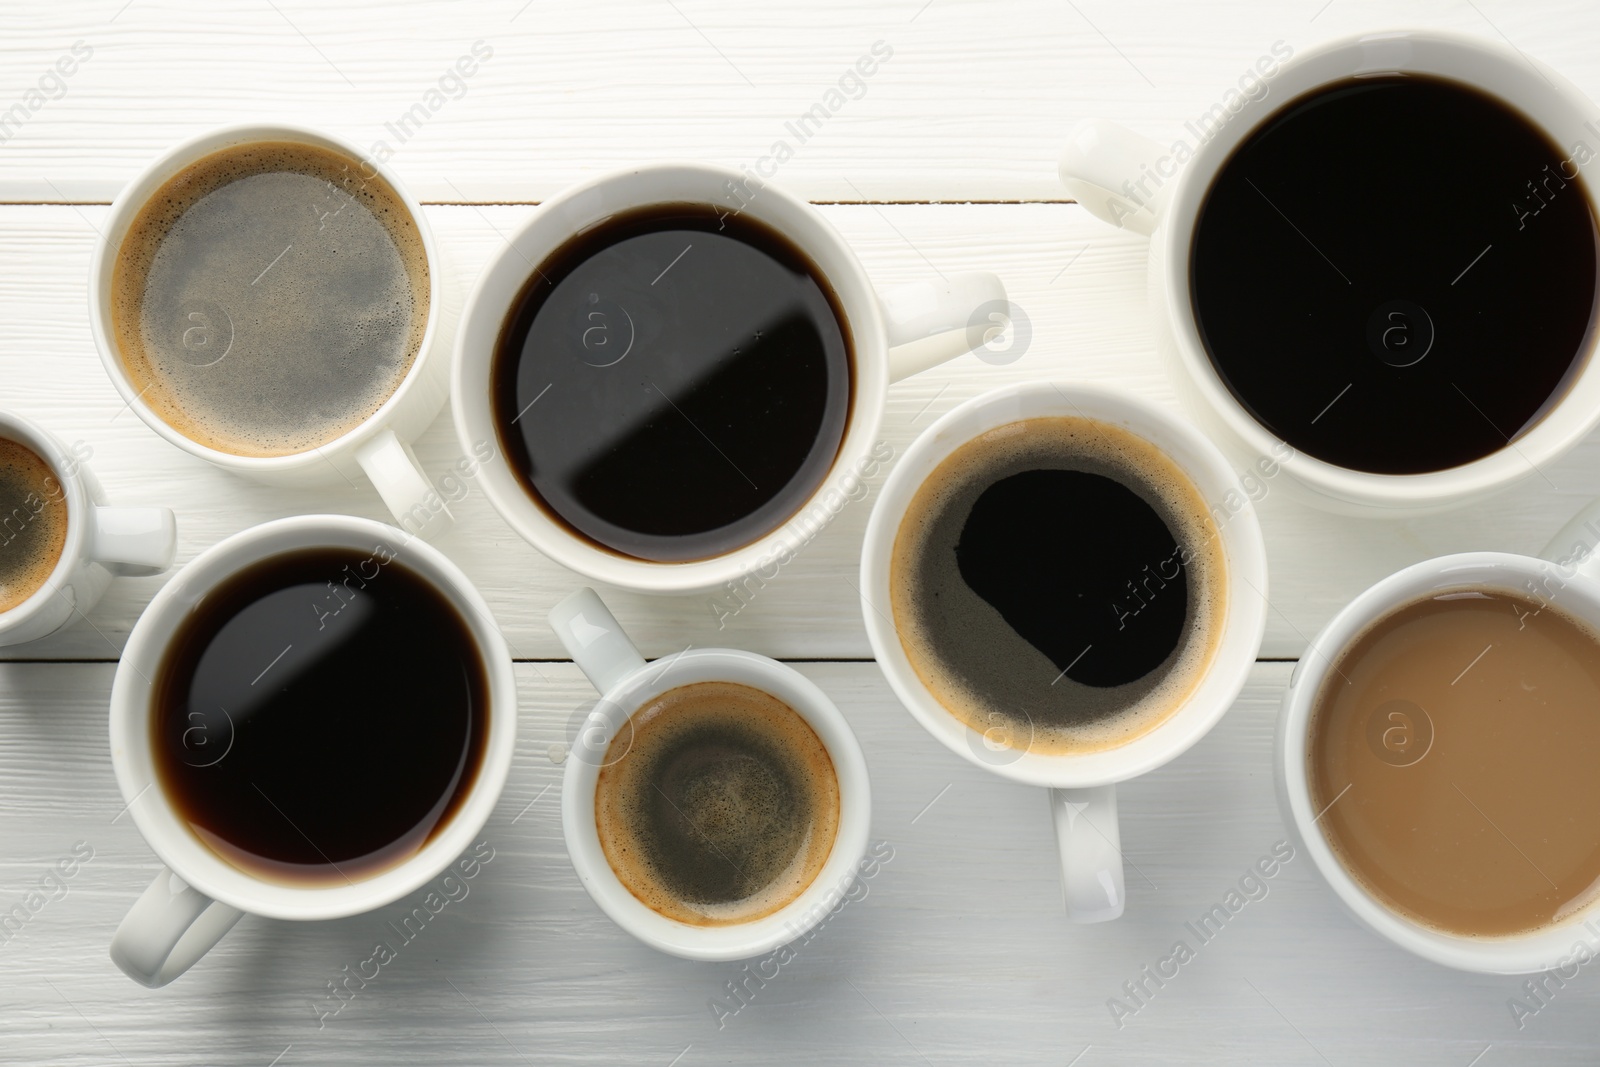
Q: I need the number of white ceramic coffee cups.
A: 8